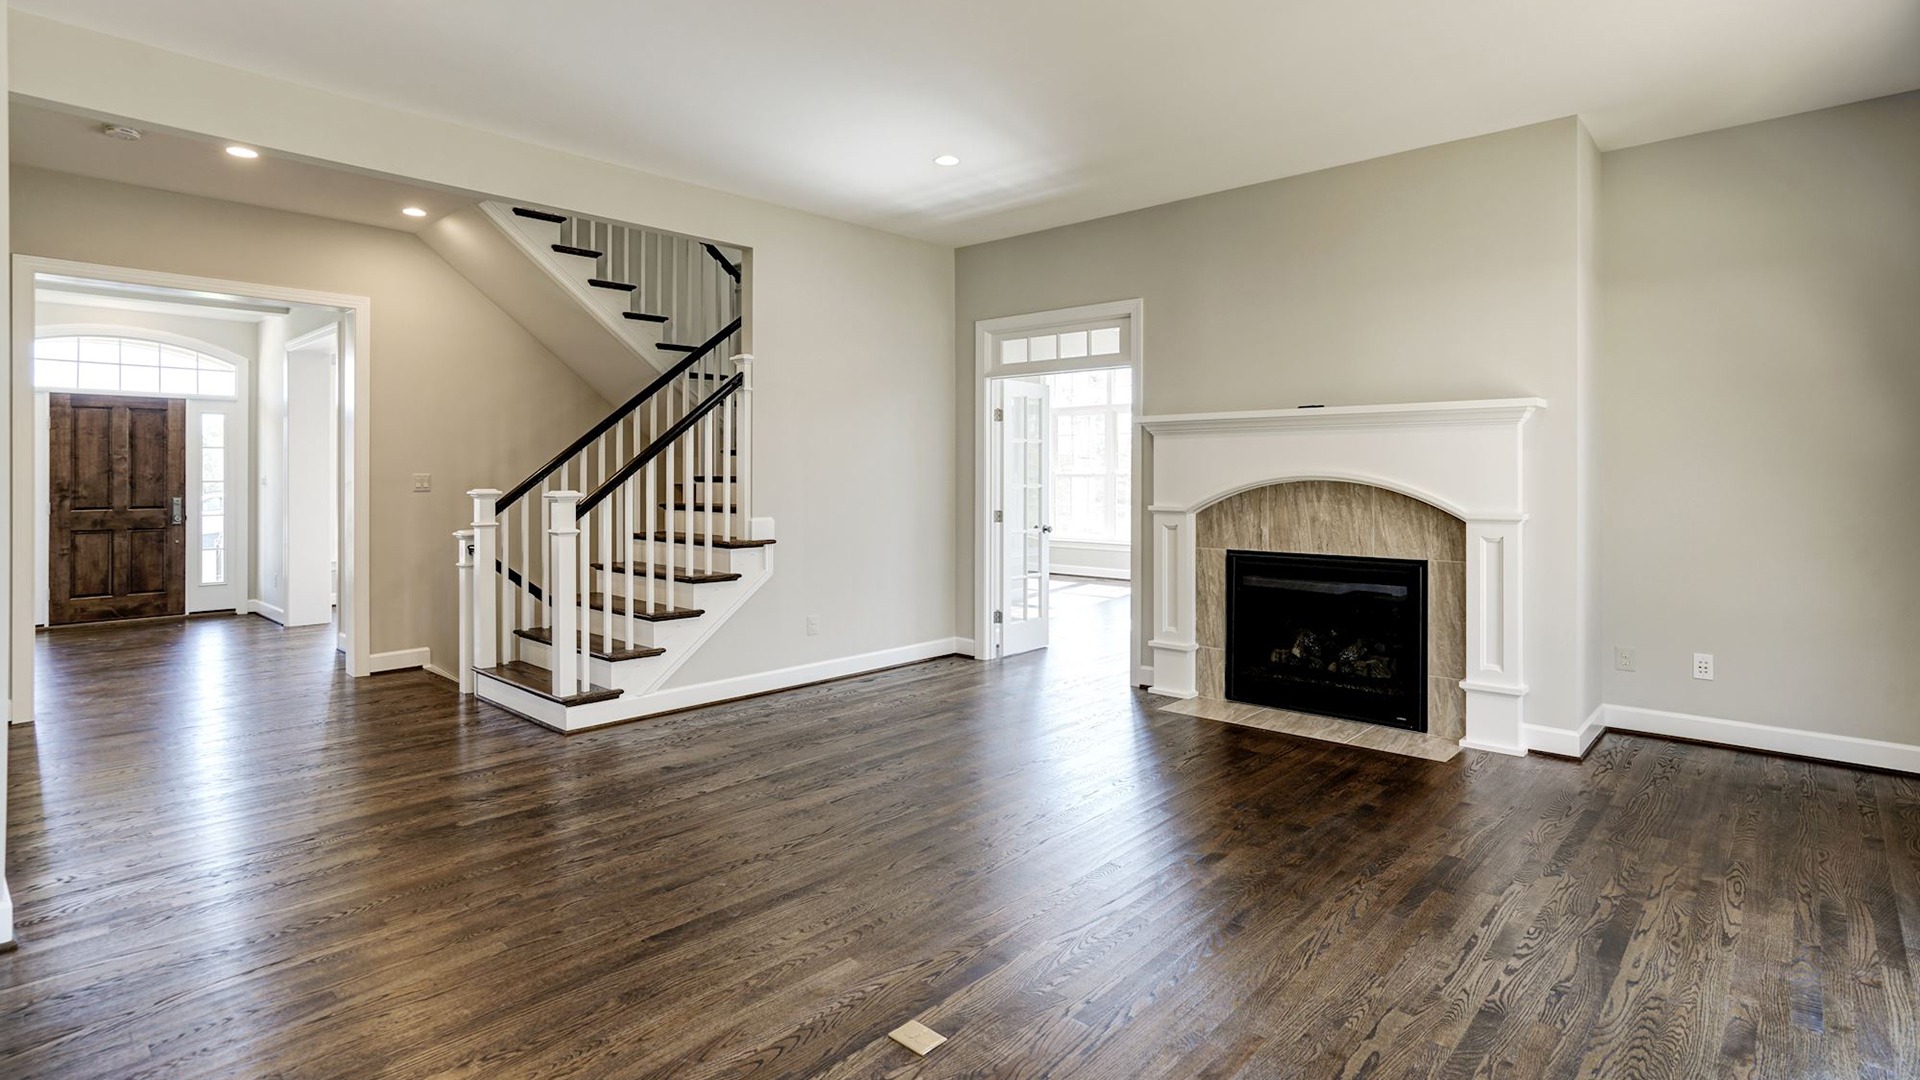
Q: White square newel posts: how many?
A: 4